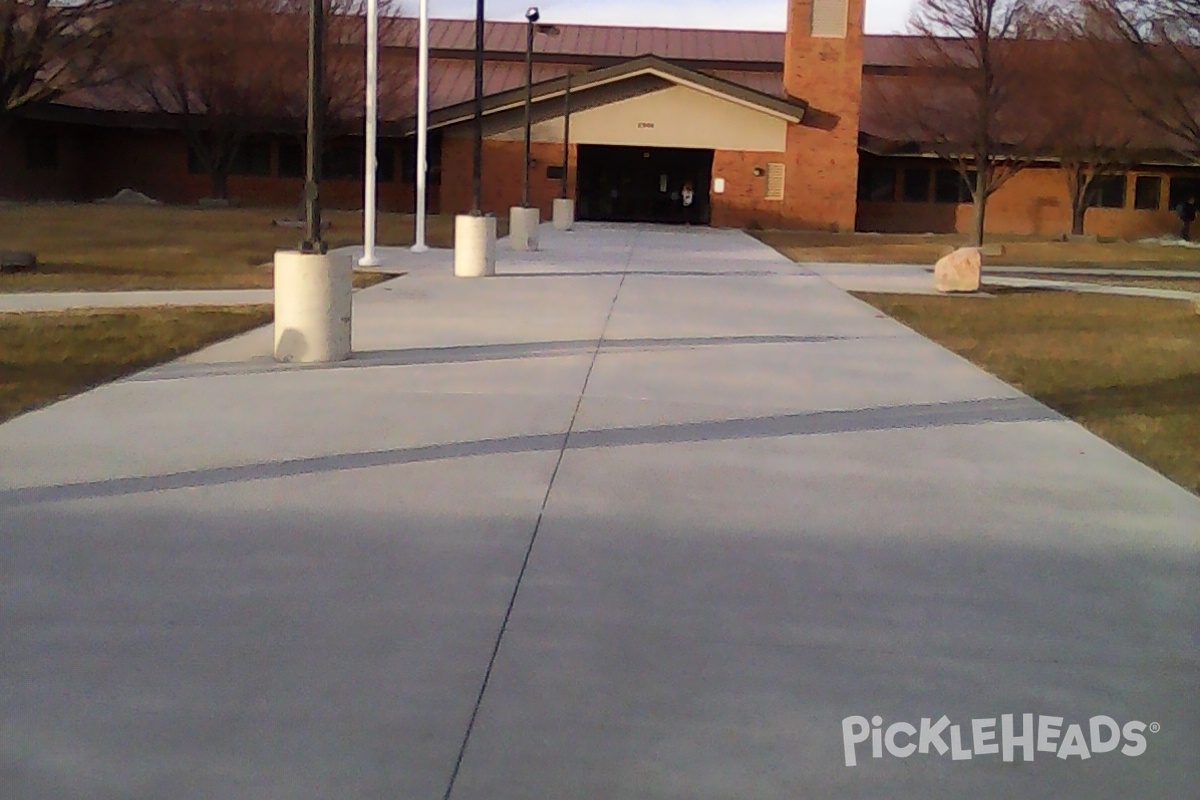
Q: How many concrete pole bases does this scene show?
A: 4